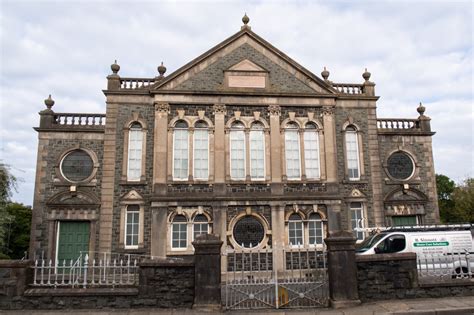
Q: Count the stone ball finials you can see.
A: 7